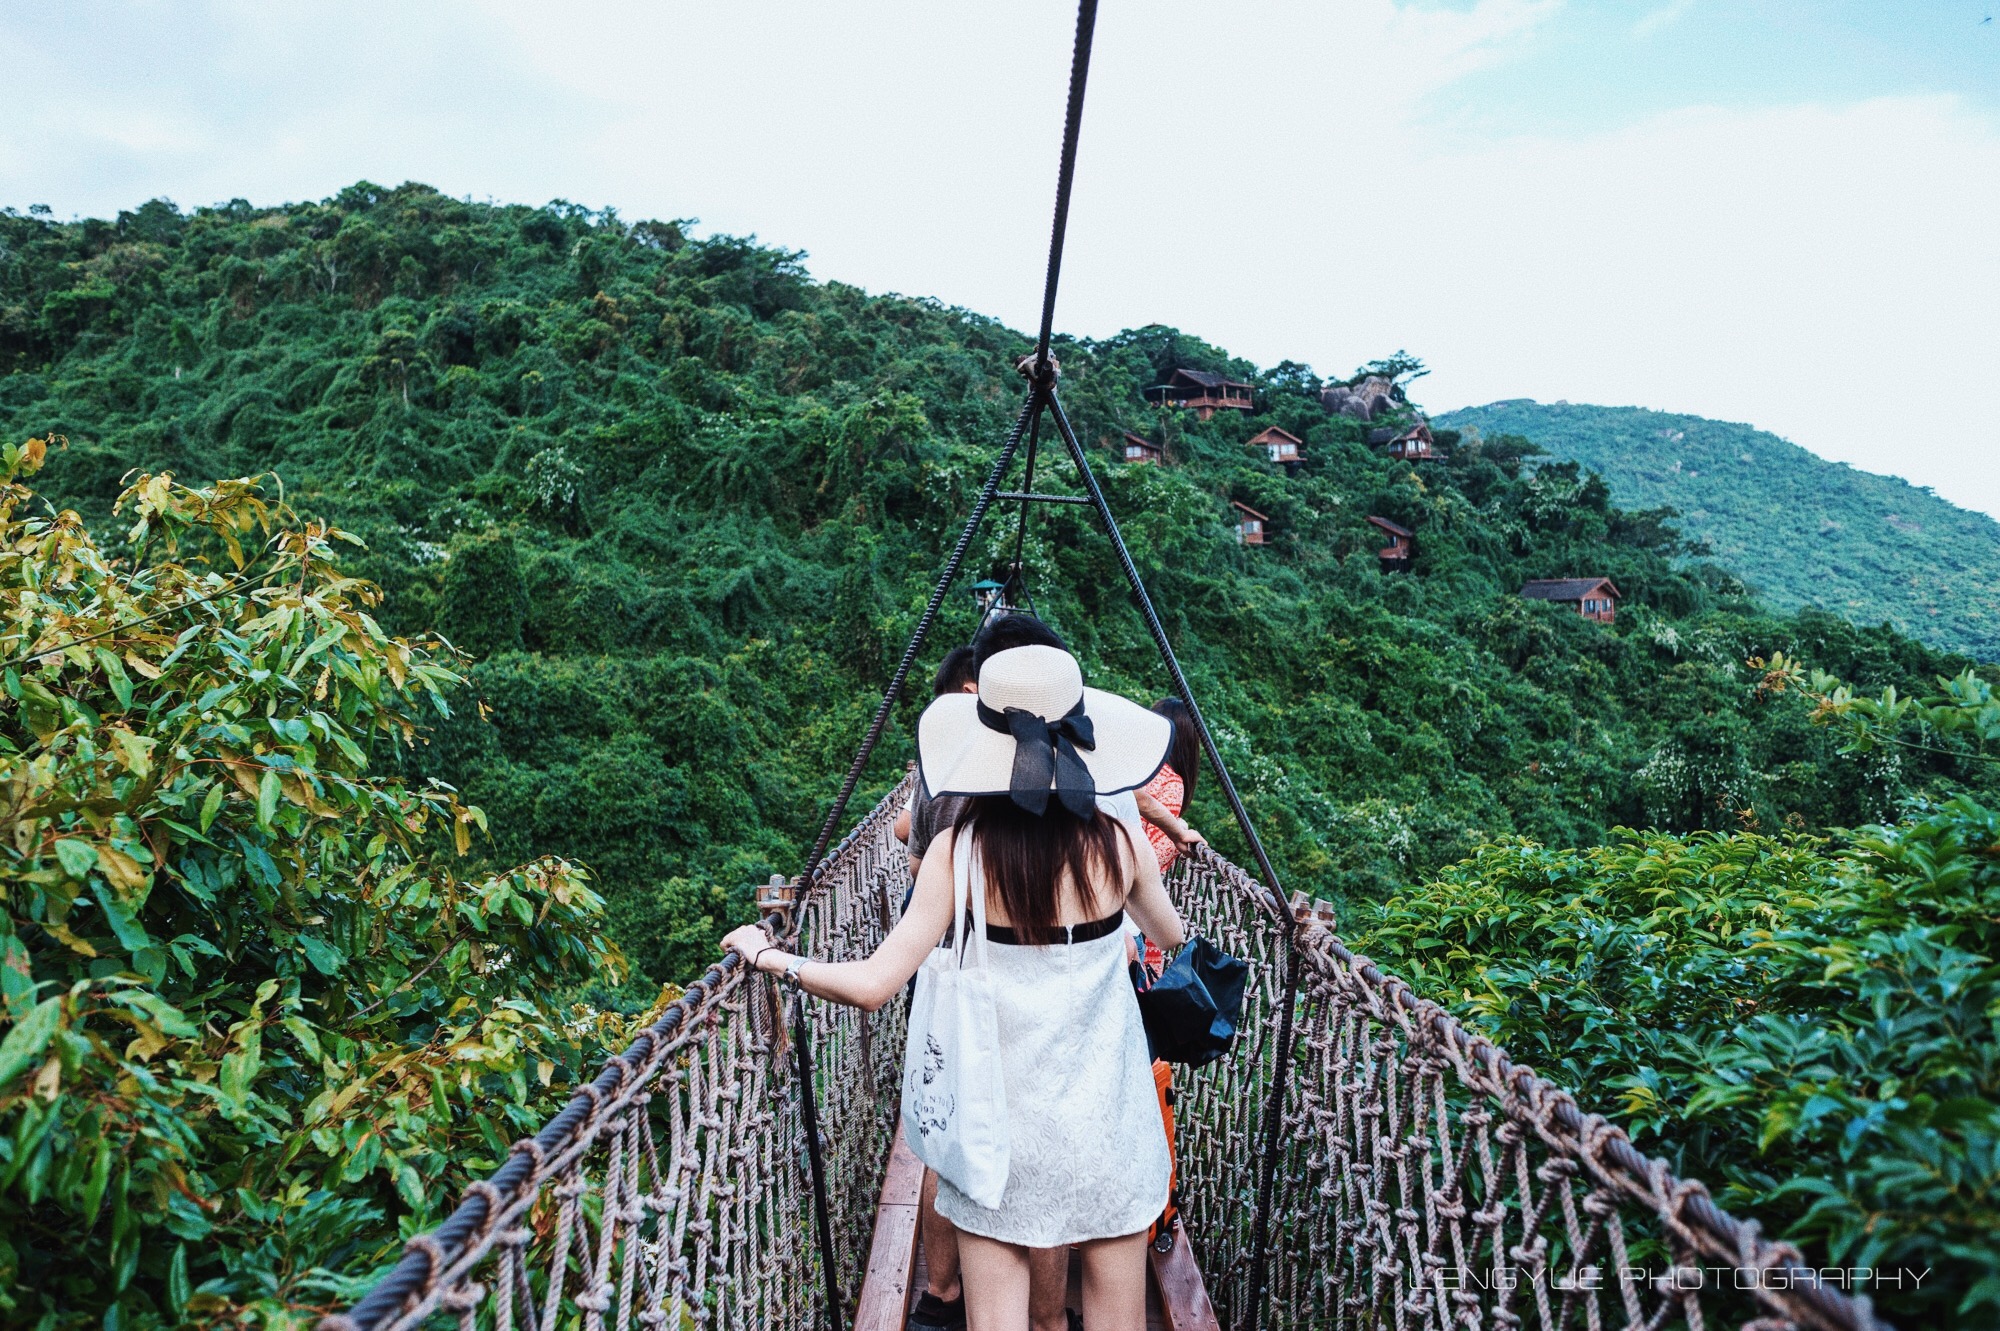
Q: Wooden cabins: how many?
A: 7